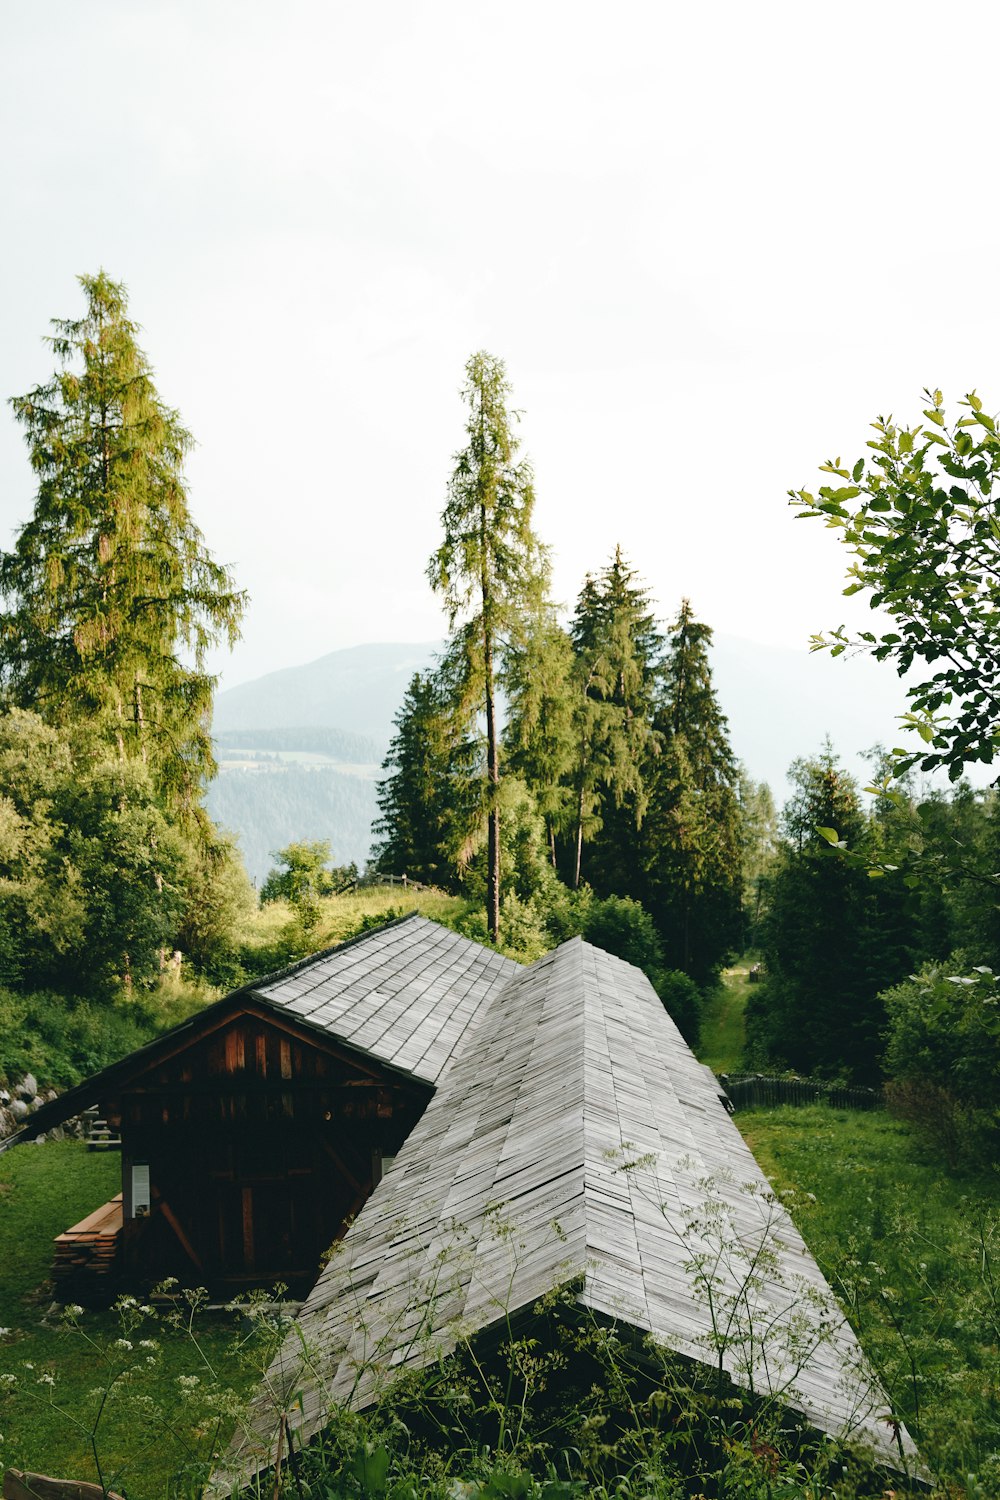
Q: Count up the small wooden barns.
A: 2